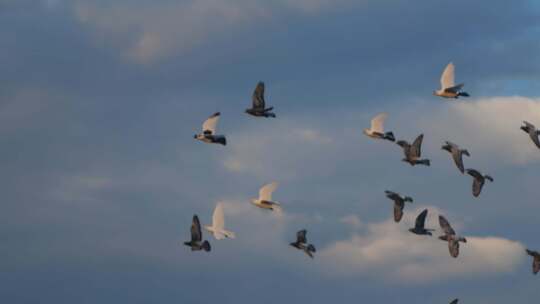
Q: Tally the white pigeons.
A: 5